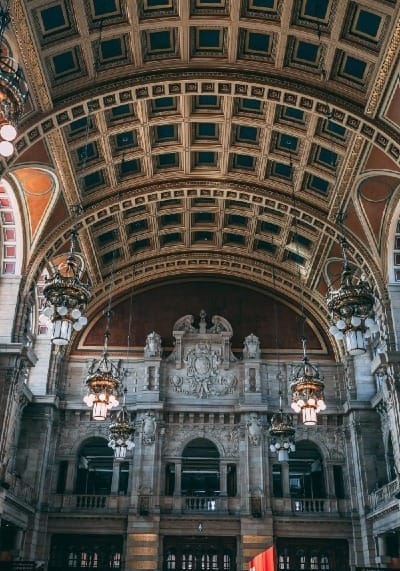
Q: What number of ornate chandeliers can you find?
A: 7